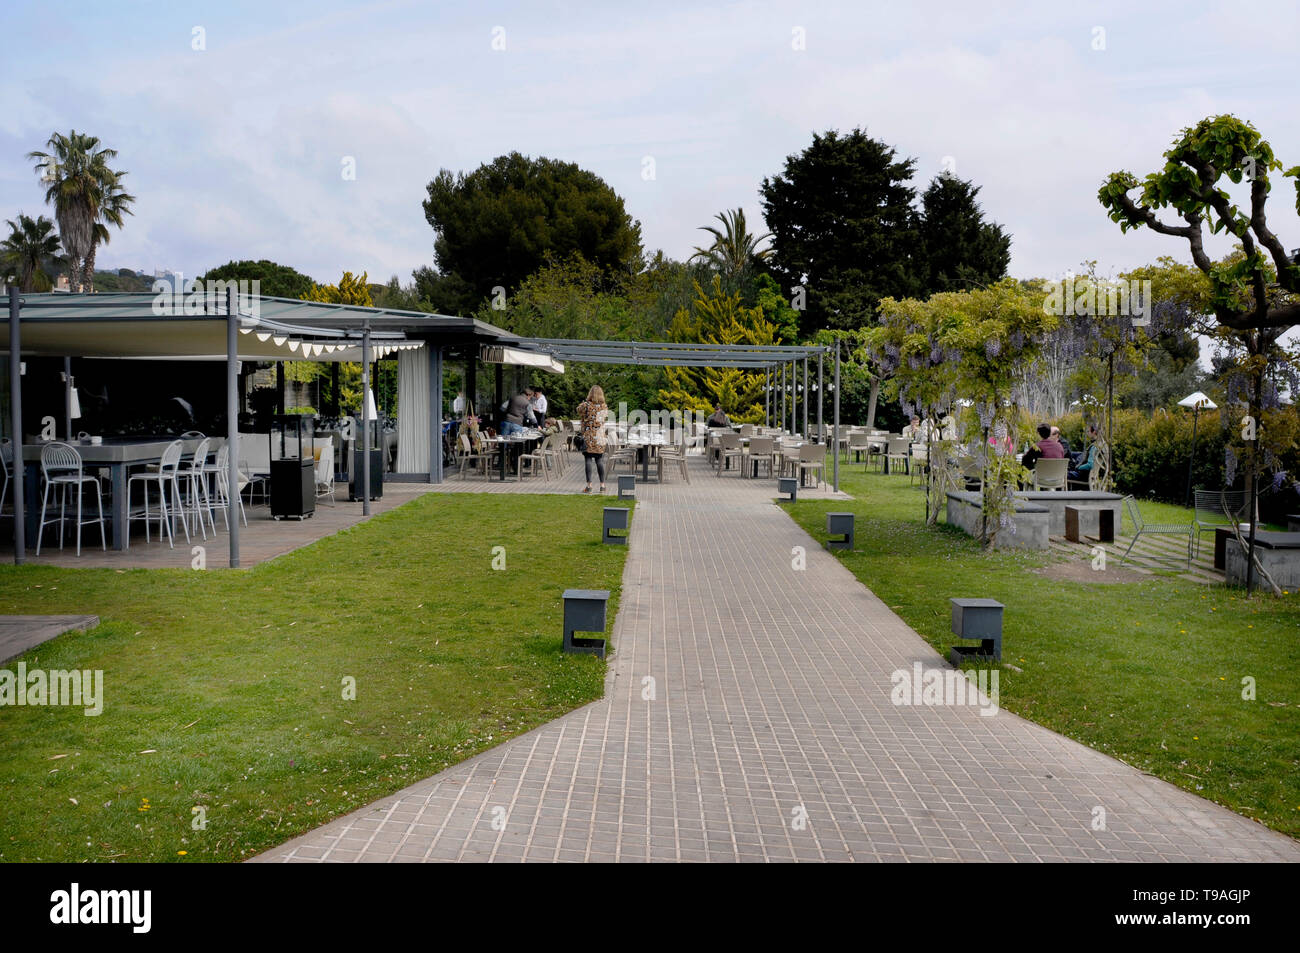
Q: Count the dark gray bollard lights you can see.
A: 6